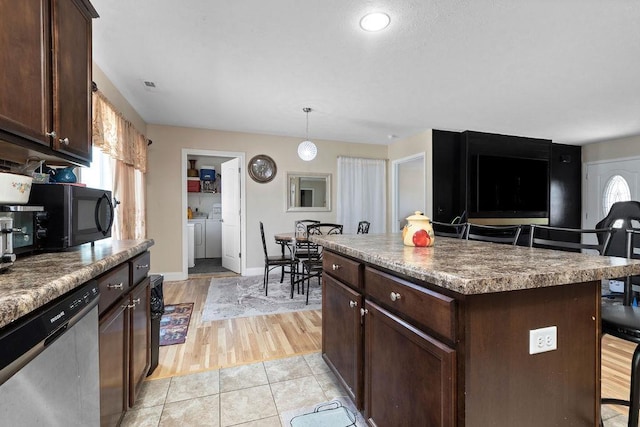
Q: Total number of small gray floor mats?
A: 1